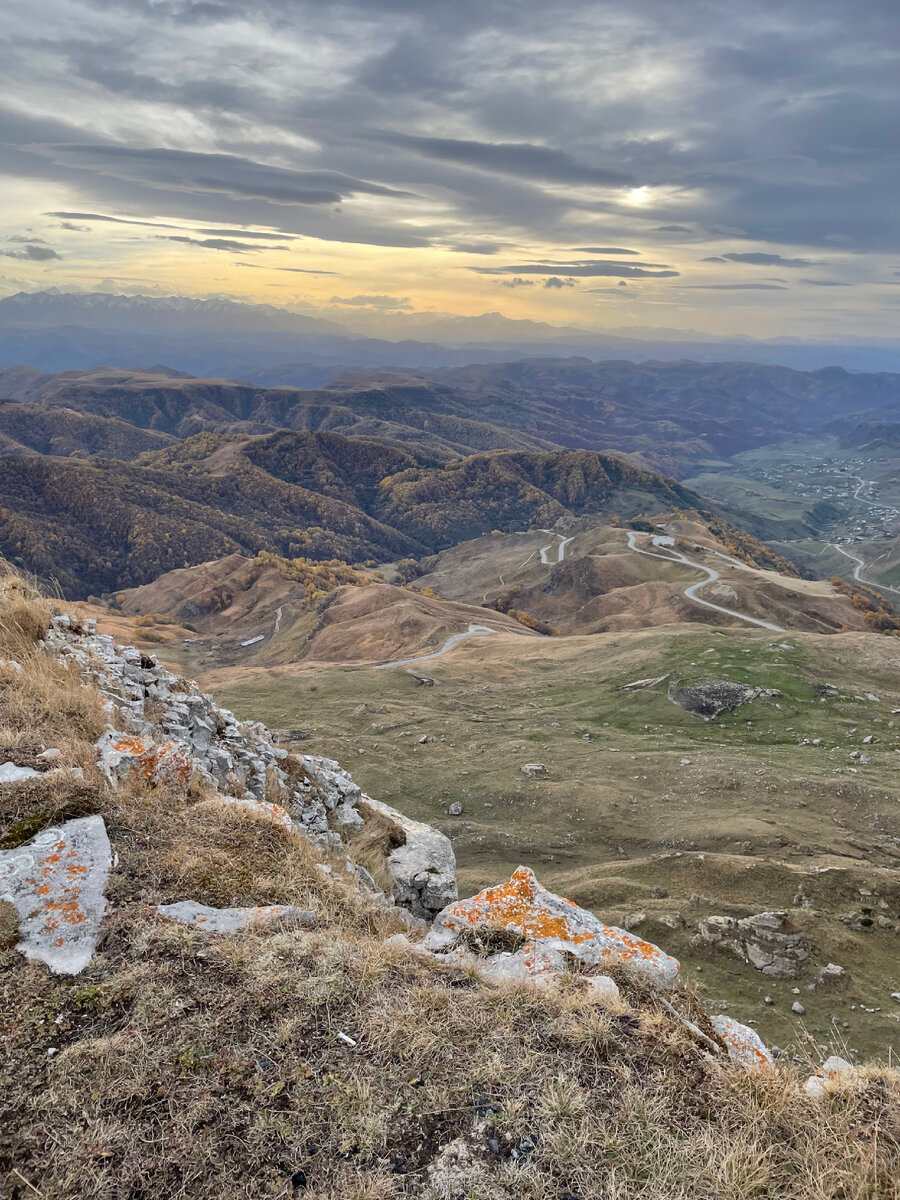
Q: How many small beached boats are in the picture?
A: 0